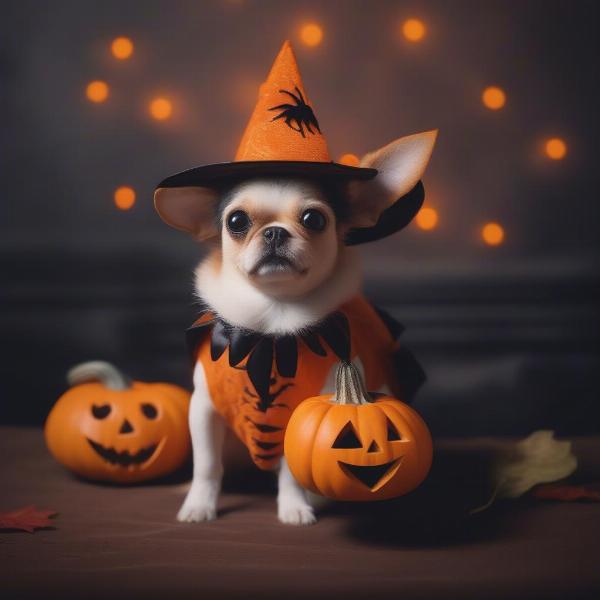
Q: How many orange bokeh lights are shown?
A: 11